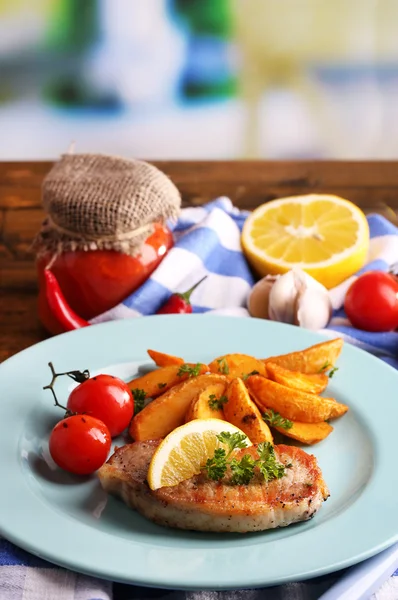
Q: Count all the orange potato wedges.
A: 10